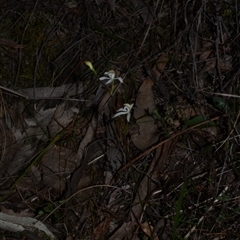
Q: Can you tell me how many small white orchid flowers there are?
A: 2